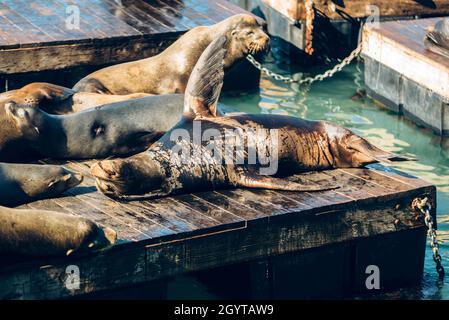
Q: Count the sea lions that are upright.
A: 1